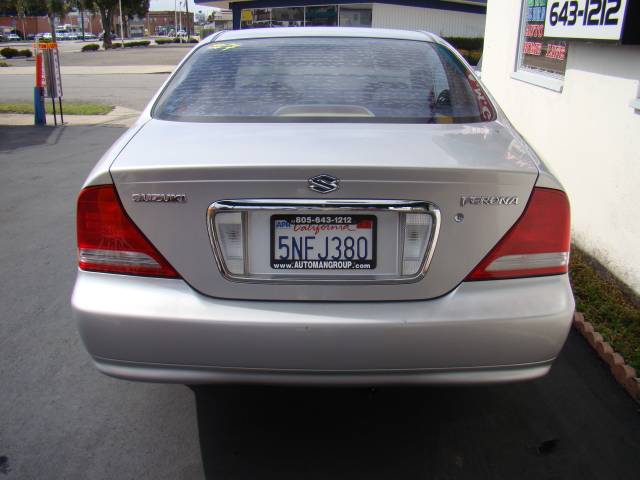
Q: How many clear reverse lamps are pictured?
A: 2